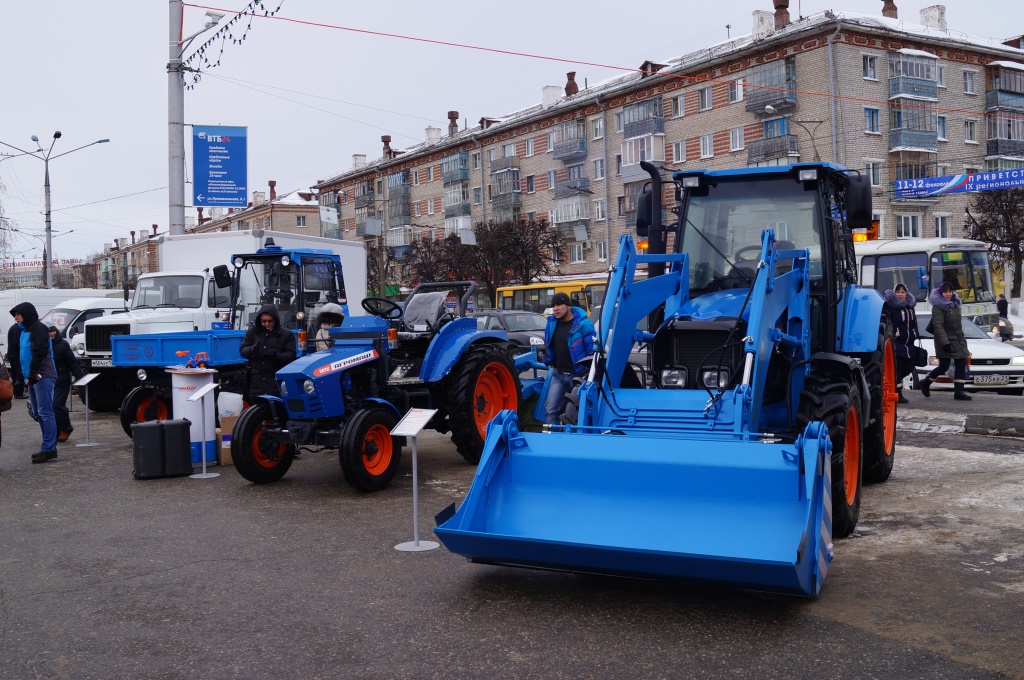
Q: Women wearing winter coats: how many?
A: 2